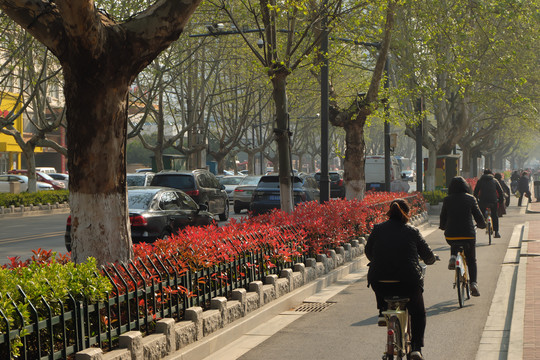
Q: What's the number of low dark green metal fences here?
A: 1